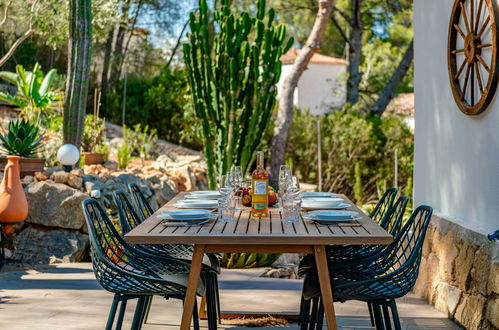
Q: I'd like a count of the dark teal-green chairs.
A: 6